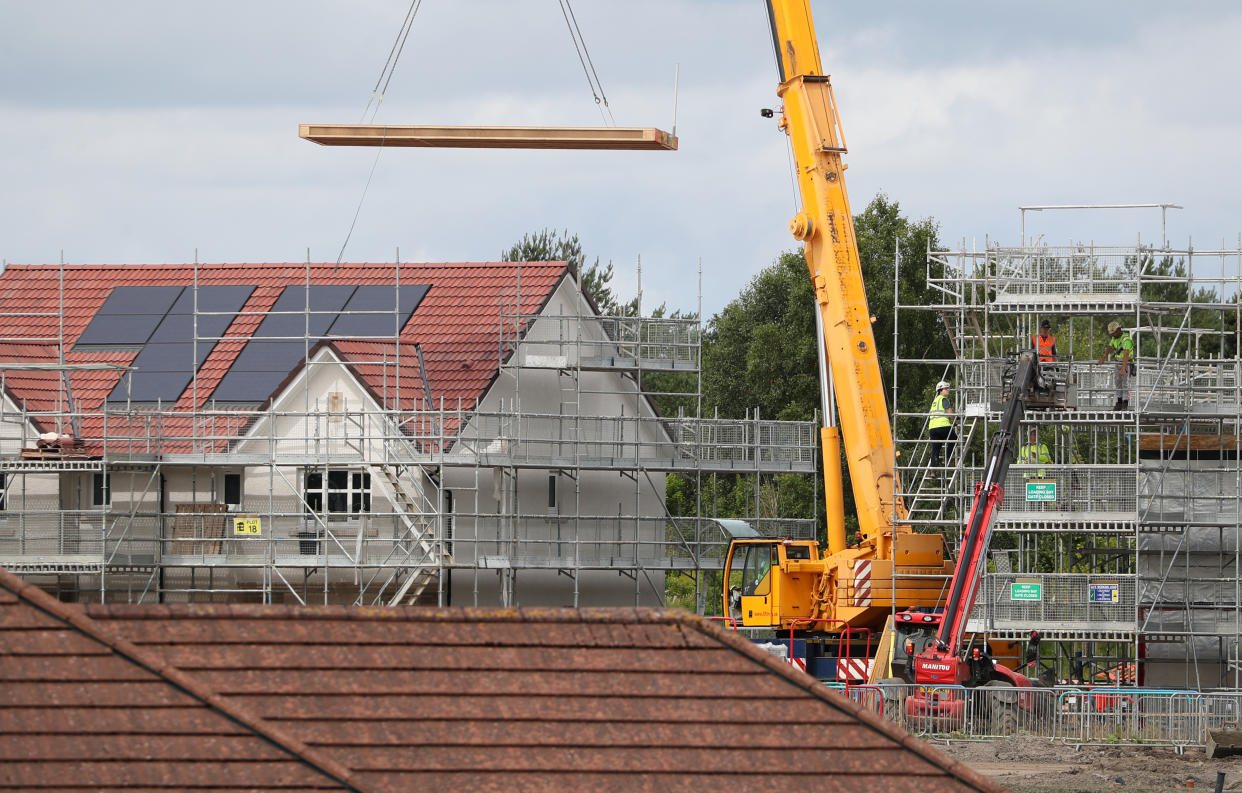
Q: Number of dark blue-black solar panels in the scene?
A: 12